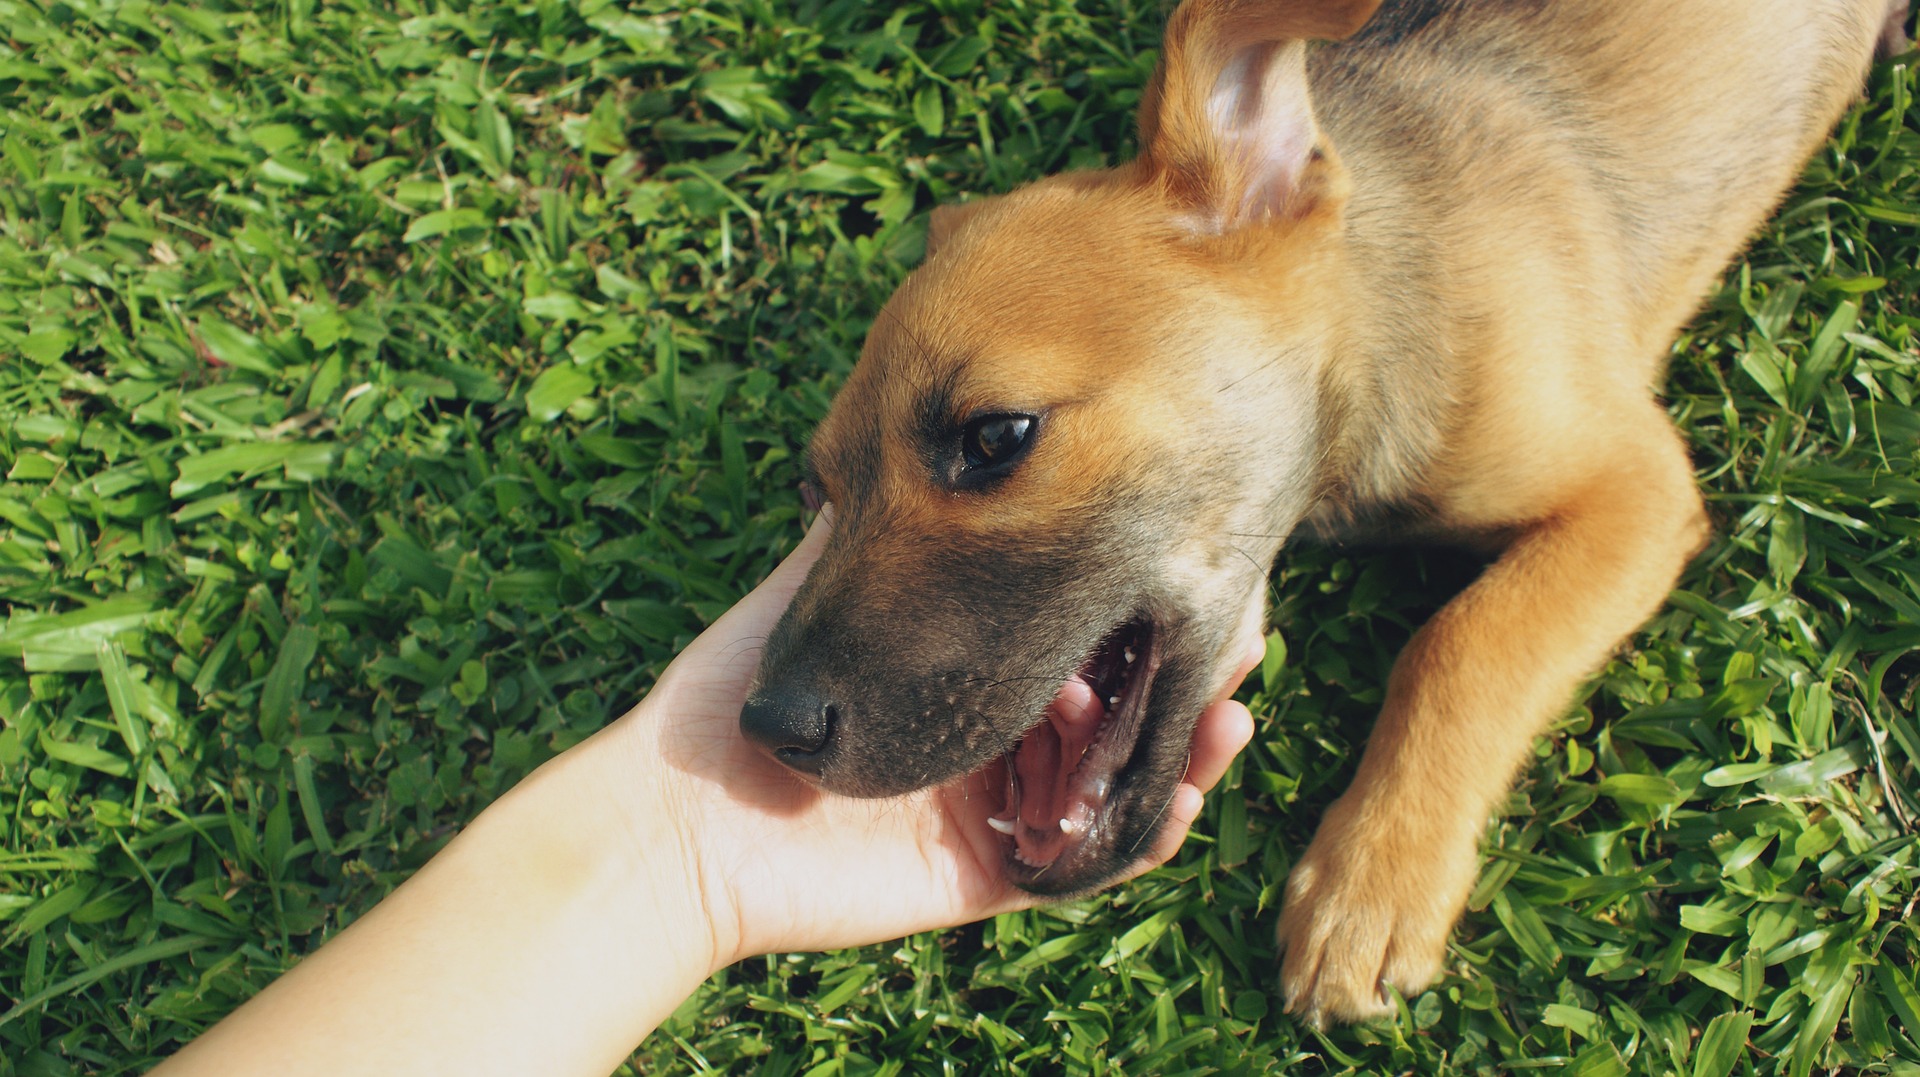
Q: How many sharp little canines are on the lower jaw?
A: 2